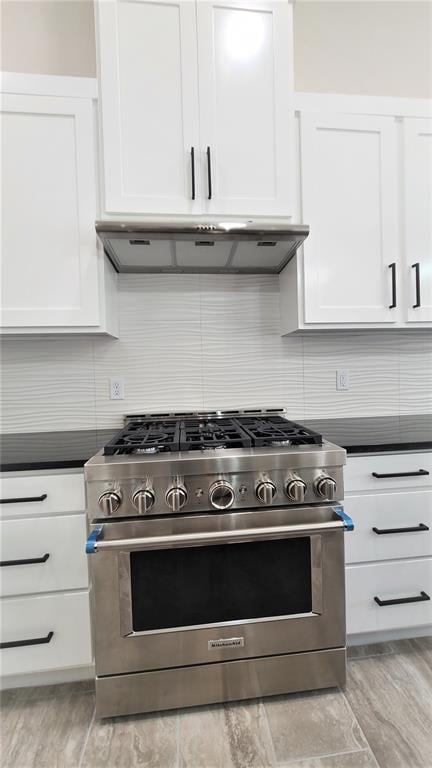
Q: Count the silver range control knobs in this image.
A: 7